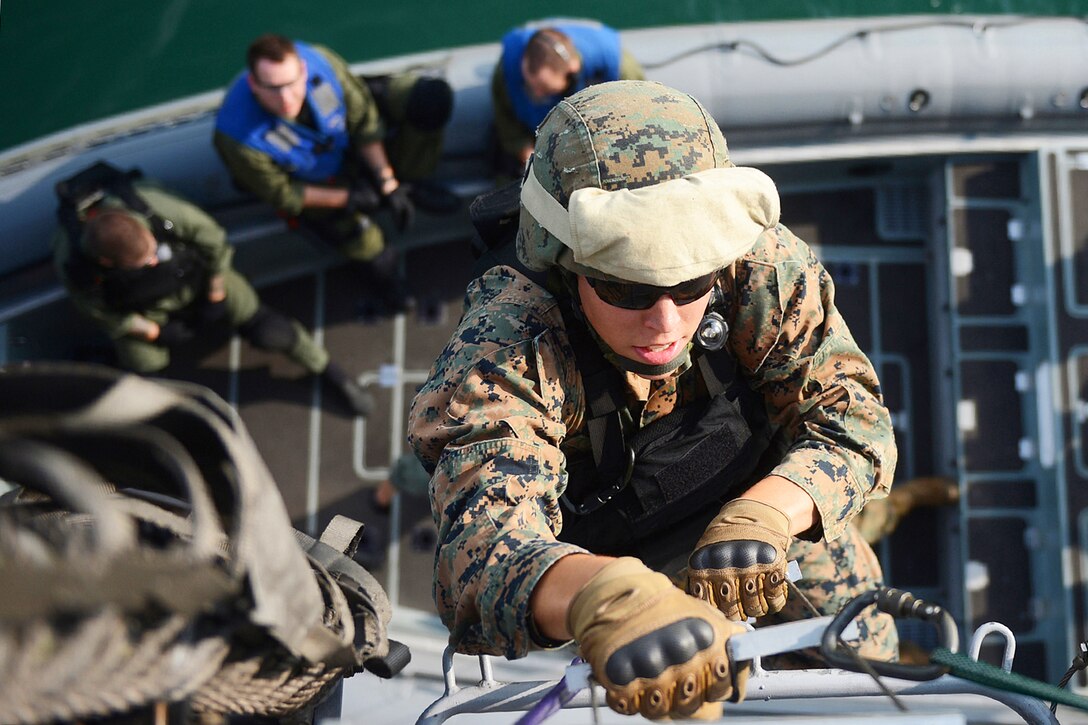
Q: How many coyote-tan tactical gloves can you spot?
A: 2